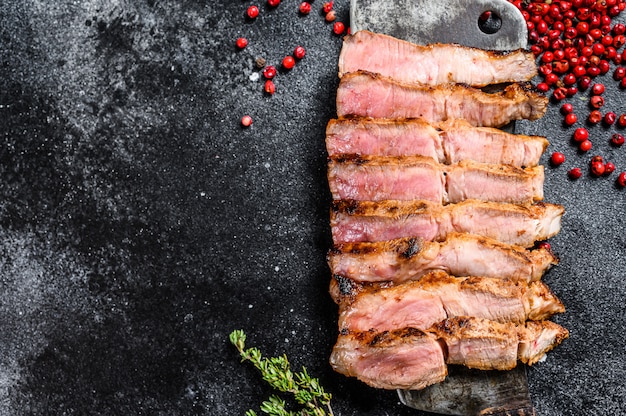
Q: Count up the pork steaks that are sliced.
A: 8